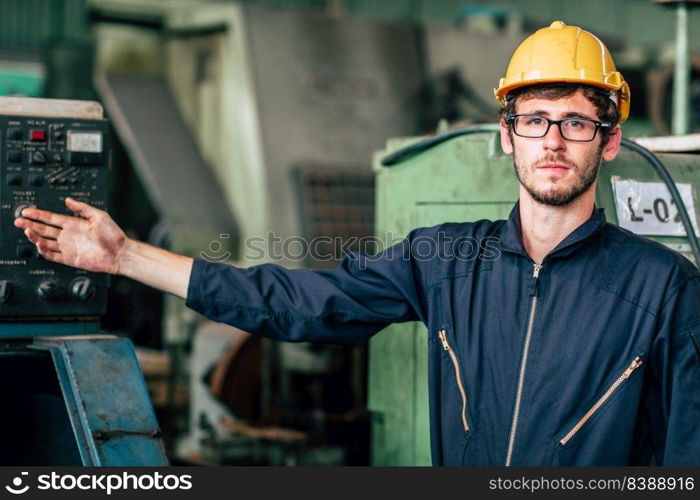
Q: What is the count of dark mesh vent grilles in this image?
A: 1